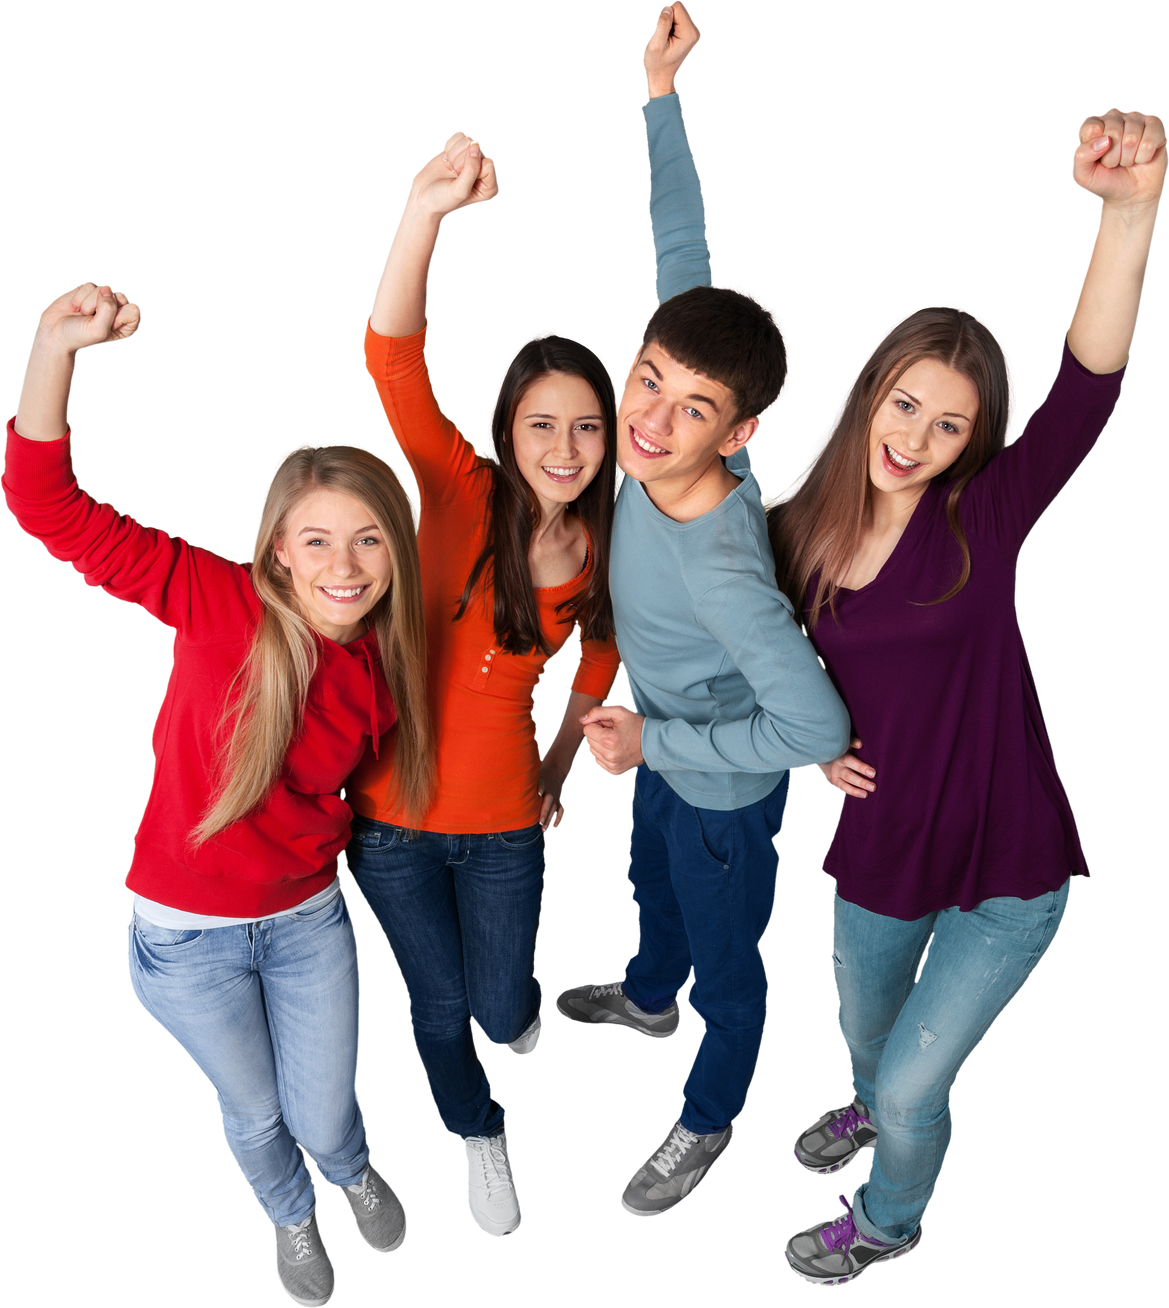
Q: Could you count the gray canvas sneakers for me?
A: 2